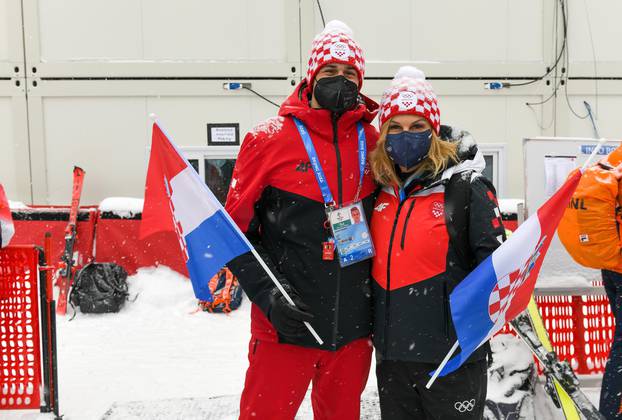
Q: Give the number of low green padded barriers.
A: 0